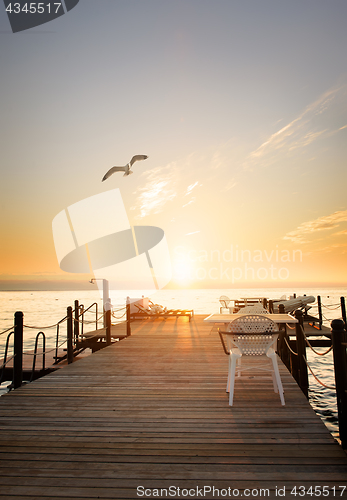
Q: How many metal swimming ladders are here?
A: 1